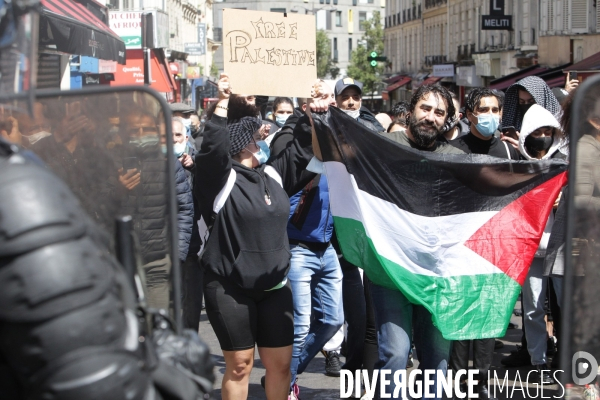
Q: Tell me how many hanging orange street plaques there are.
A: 0